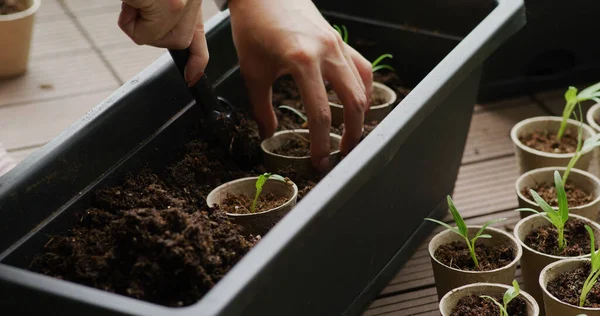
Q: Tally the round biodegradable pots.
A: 11